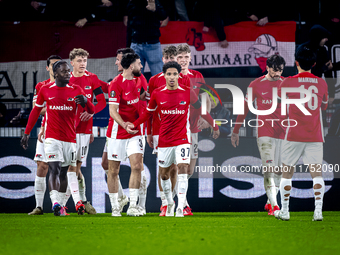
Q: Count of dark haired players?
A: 7